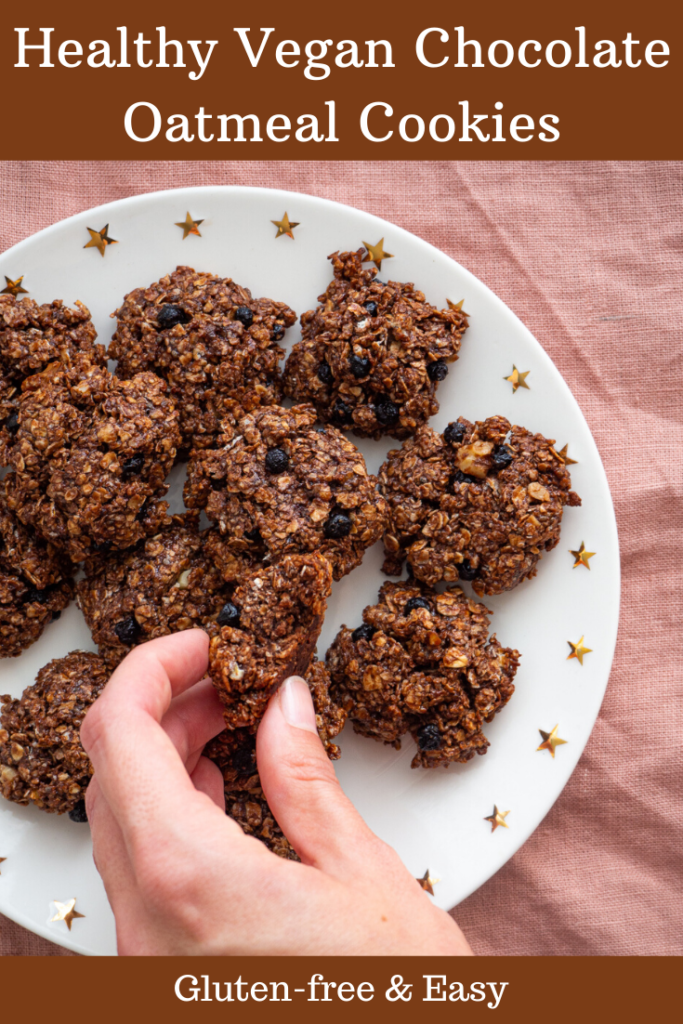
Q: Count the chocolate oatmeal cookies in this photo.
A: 12